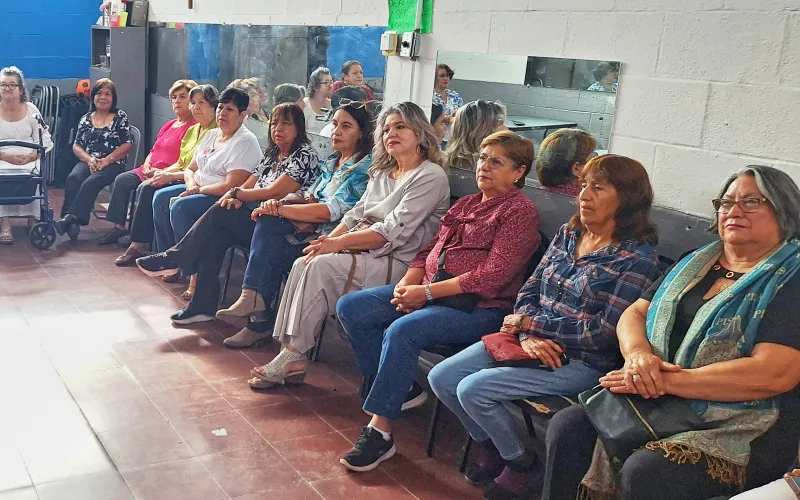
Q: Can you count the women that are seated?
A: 11